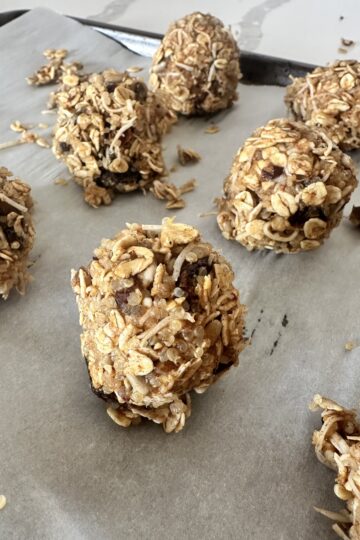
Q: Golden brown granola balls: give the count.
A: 7